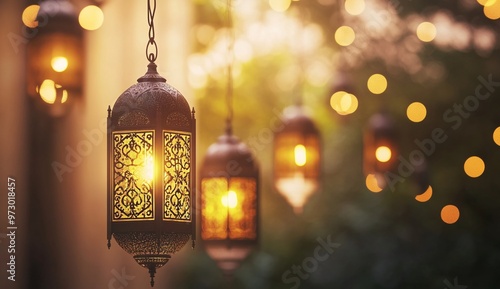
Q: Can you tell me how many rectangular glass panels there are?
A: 4